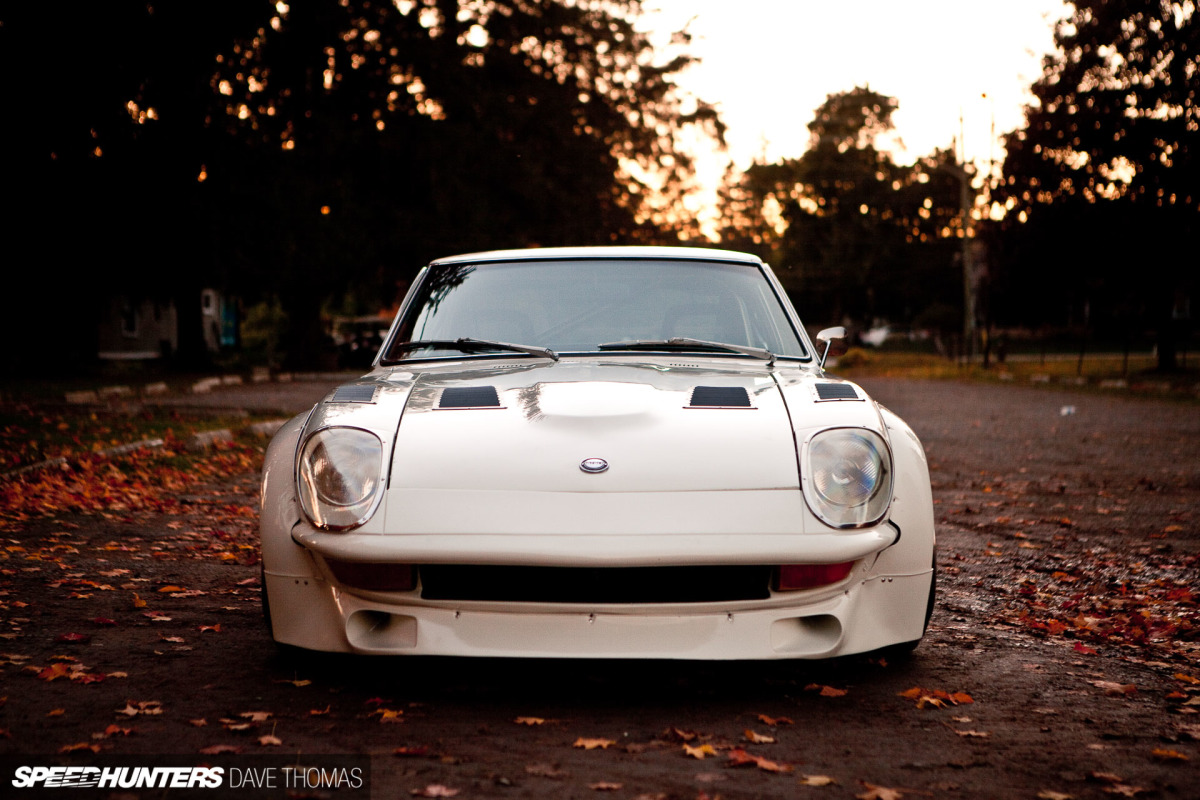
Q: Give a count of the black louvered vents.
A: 4